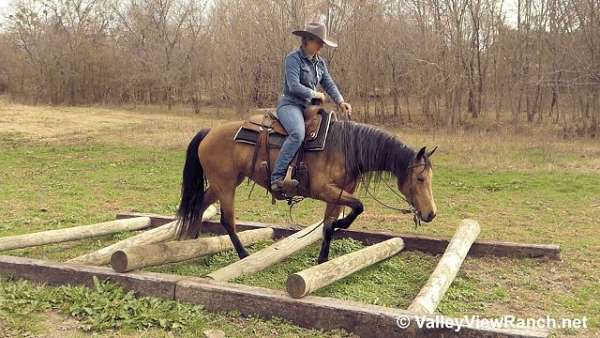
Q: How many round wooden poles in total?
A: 6